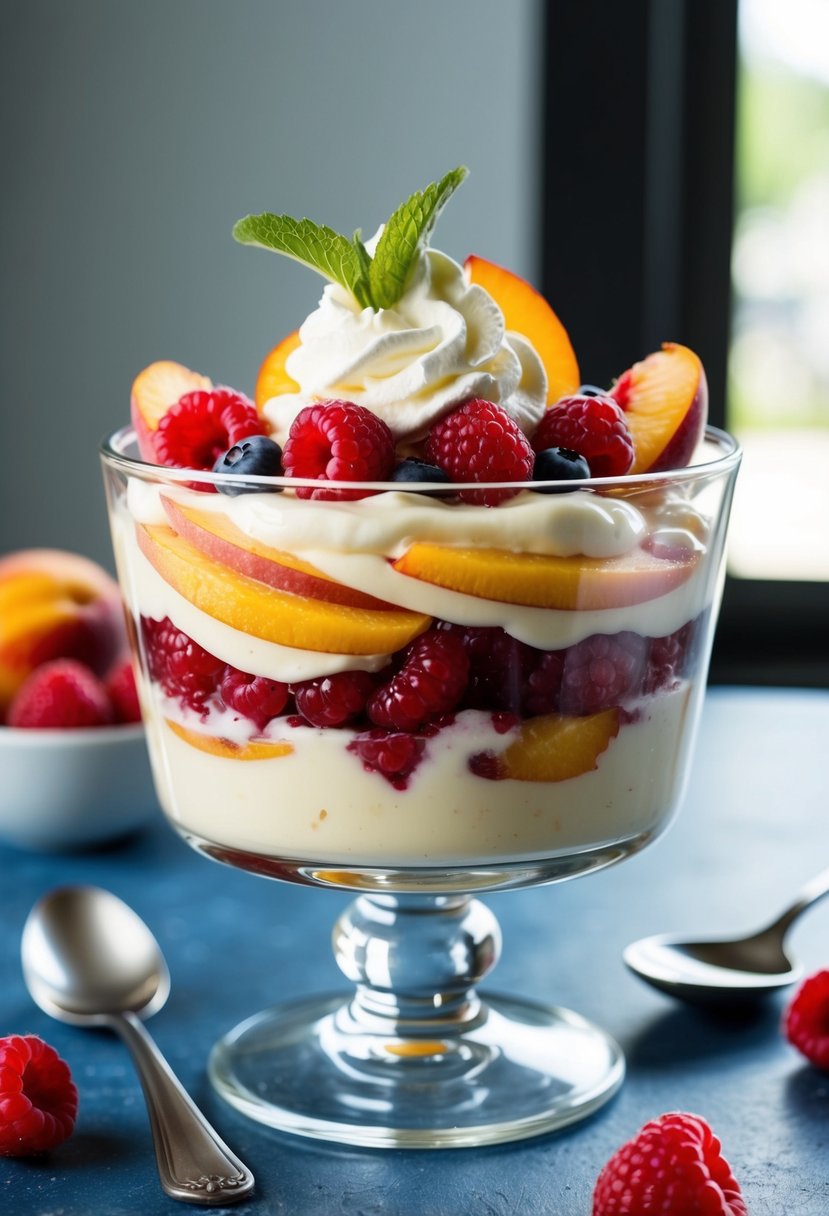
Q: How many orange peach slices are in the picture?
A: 9